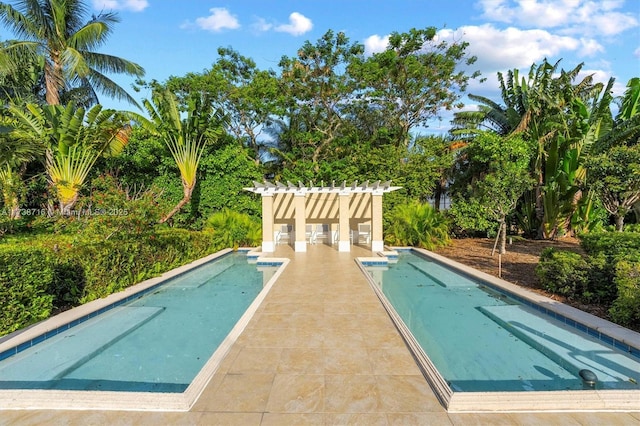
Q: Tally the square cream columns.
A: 4